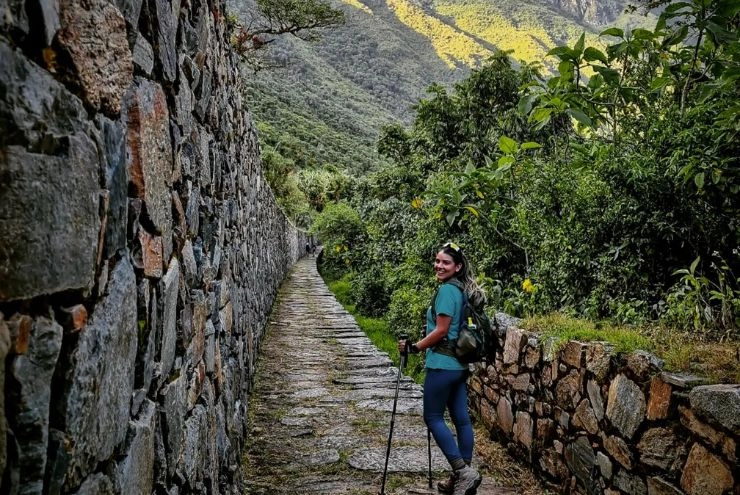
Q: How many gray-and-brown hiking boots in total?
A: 2